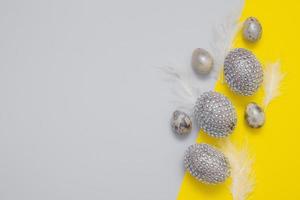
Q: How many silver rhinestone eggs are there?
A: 3